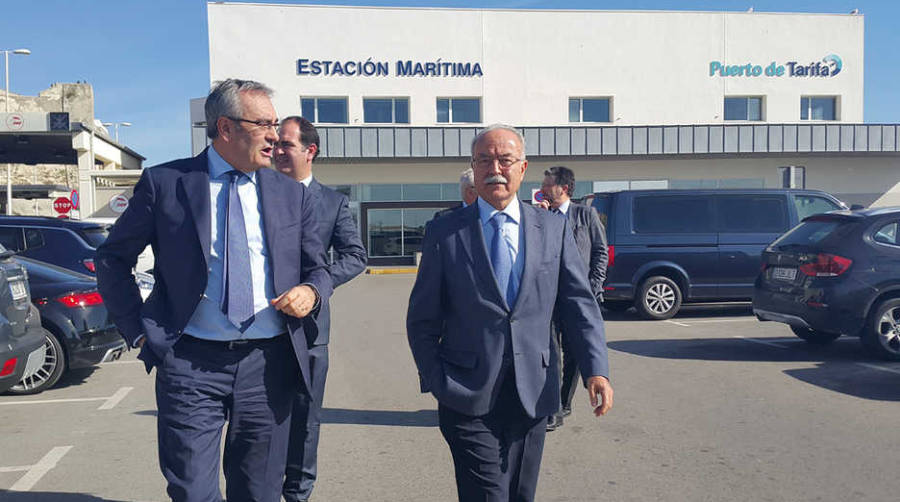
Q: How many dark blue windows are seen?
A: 6